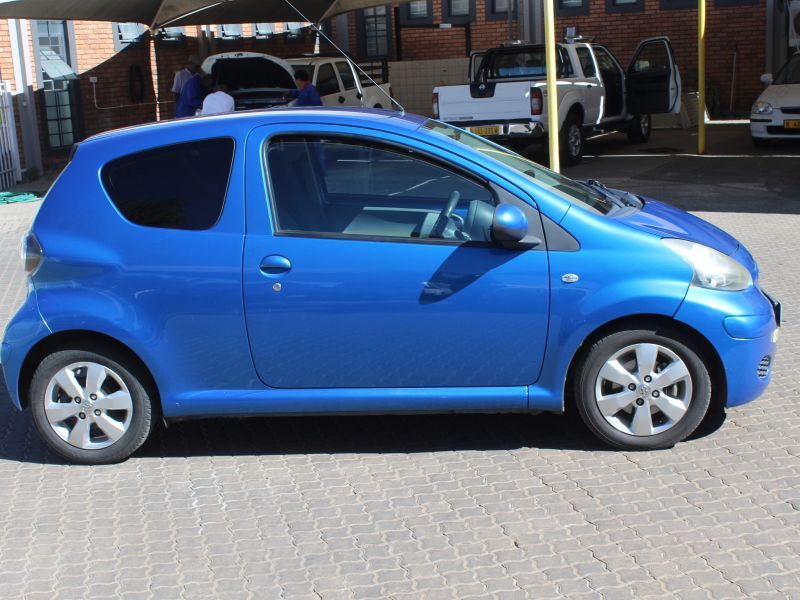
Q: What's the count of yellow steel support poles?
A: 2